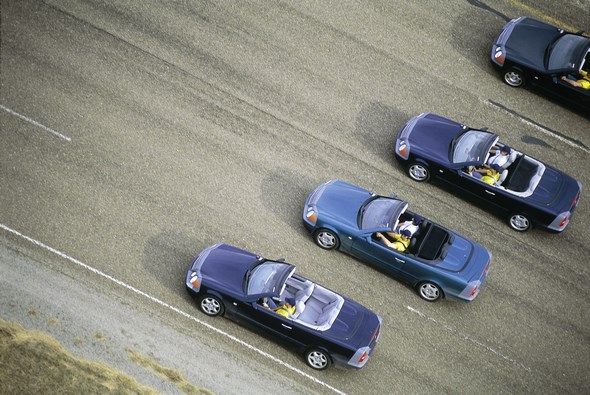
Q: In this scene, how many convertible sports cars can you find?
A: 4